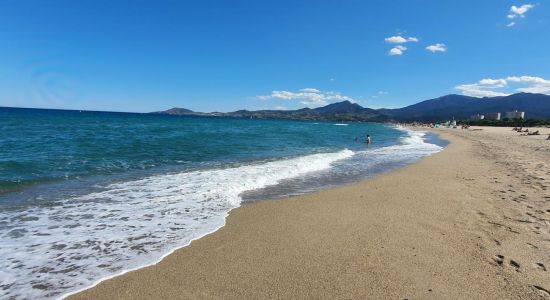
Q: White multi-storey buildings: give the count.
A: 3